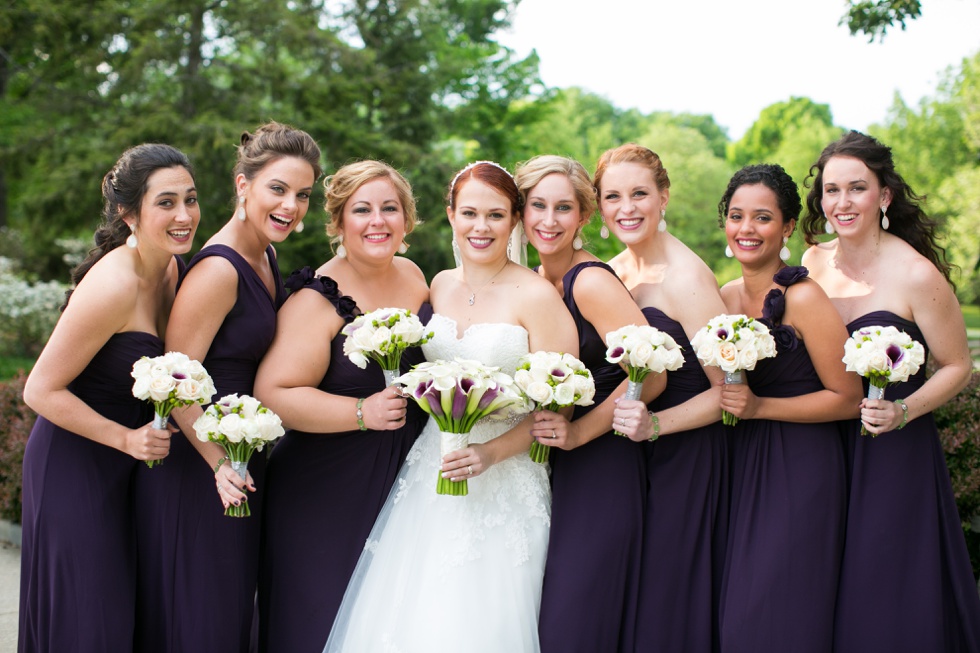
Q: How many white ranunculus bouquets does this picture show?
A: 7